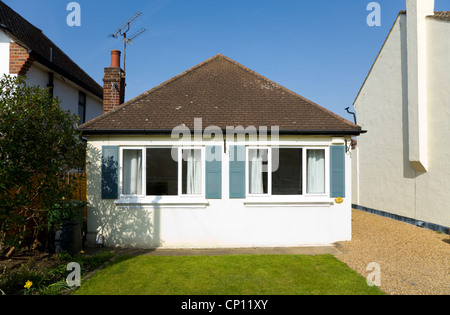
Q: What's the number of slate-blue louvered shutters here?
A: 4